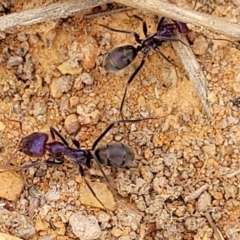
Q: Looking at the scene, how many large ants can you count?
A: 2